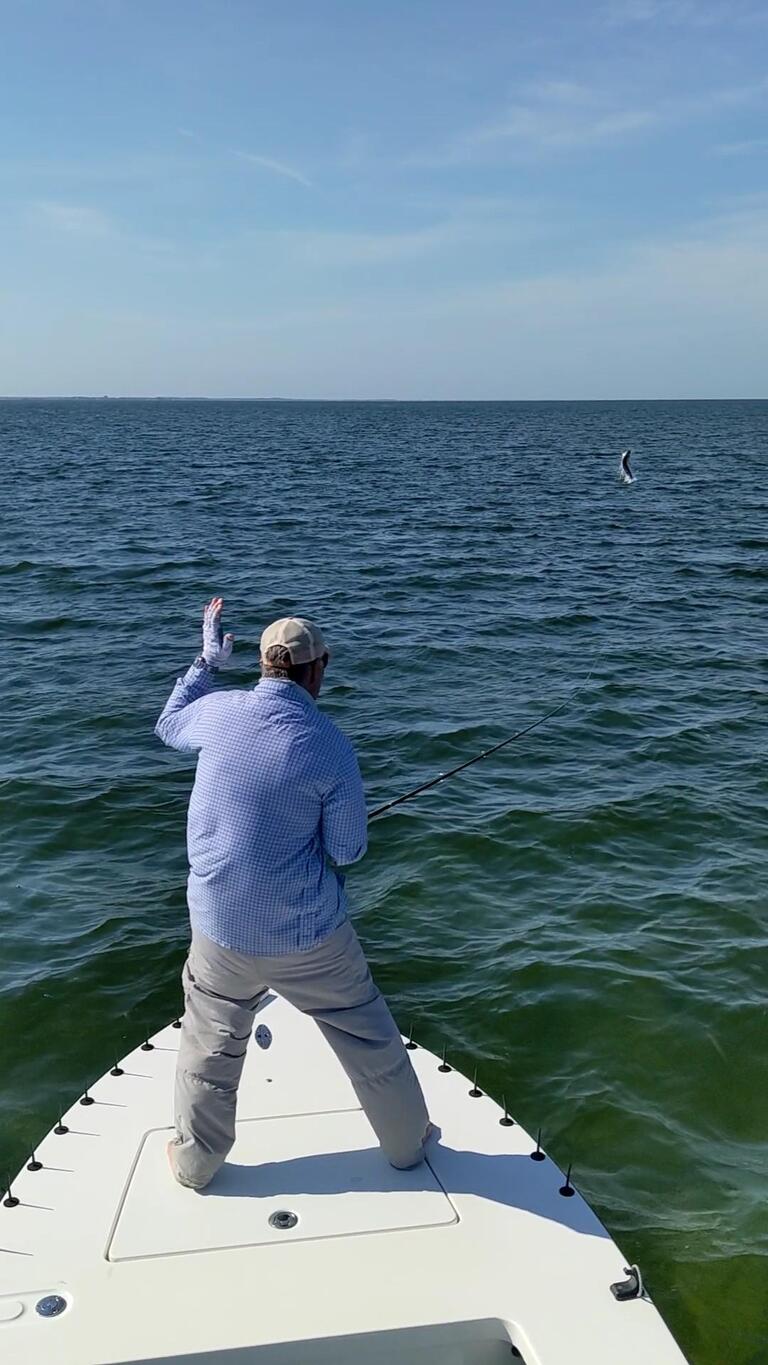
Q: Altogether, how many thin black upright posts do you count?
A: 13